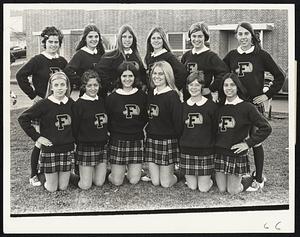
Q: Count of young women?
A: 12